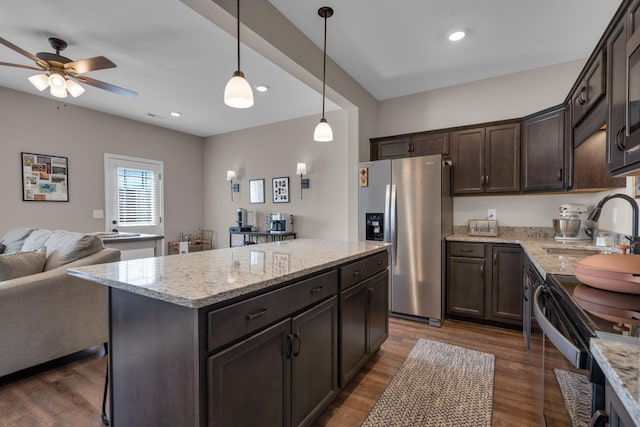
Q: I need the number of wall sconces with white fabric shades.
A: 2